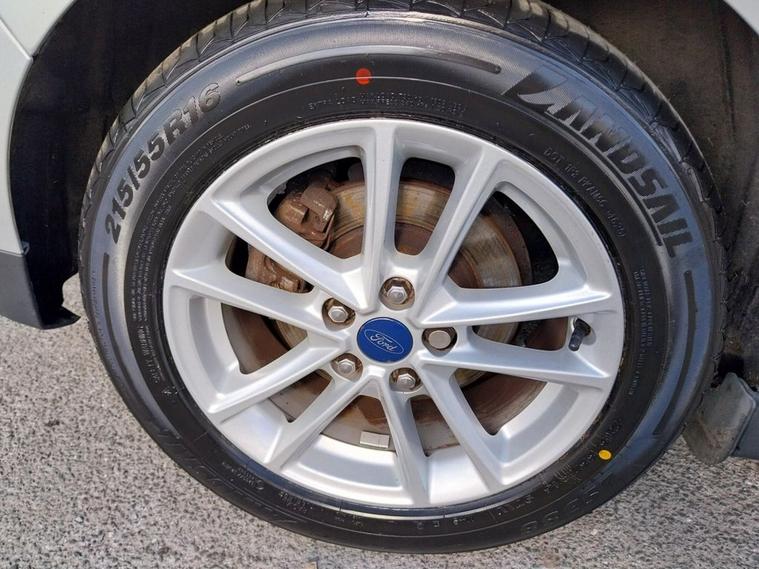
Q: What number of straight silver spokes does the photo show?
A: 10